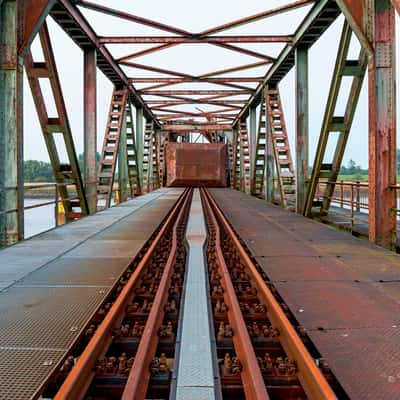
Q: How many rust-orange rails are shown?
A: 4